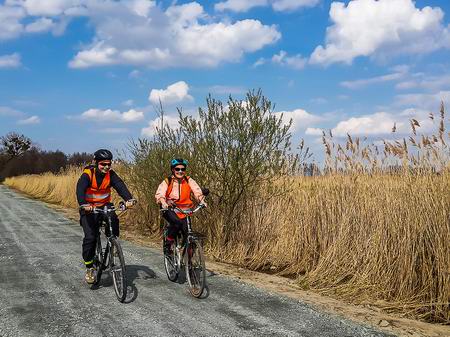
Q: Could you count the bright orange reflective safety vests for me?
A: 2